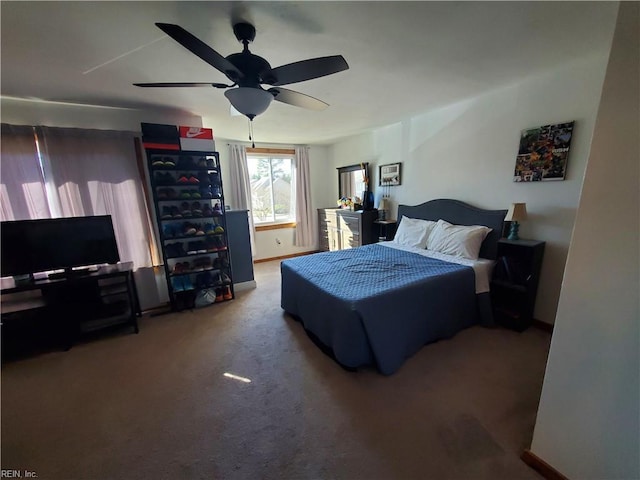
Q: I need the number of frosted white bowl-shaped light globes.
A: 1